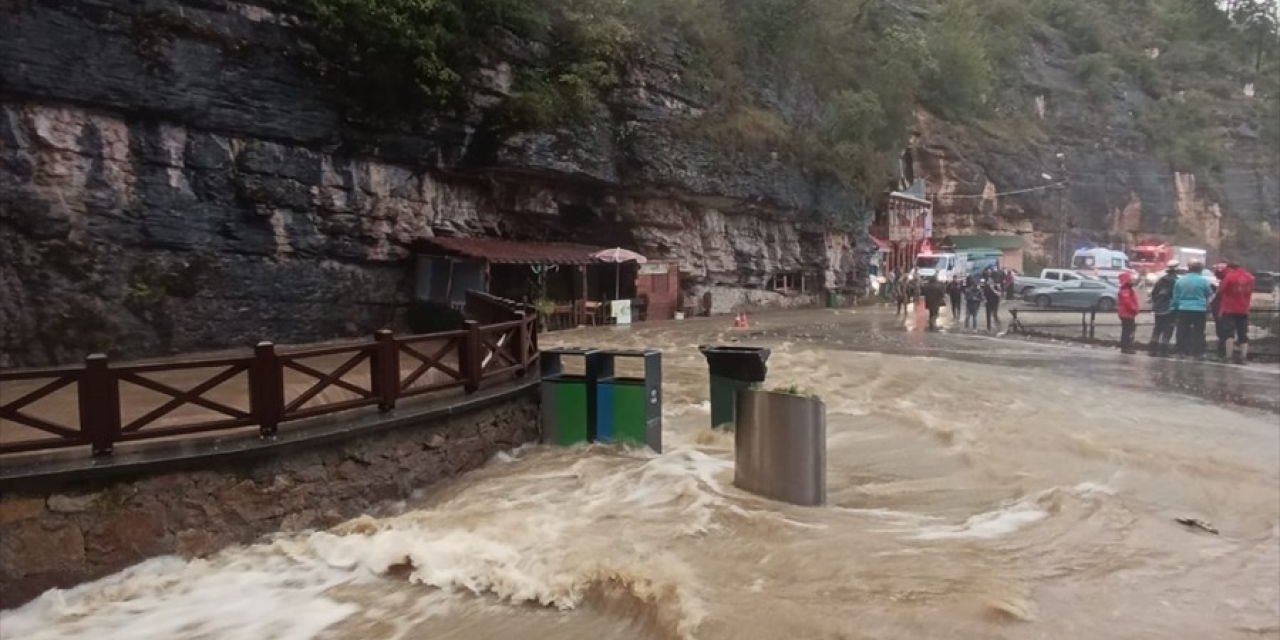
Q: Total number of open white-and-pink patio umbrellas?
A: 1